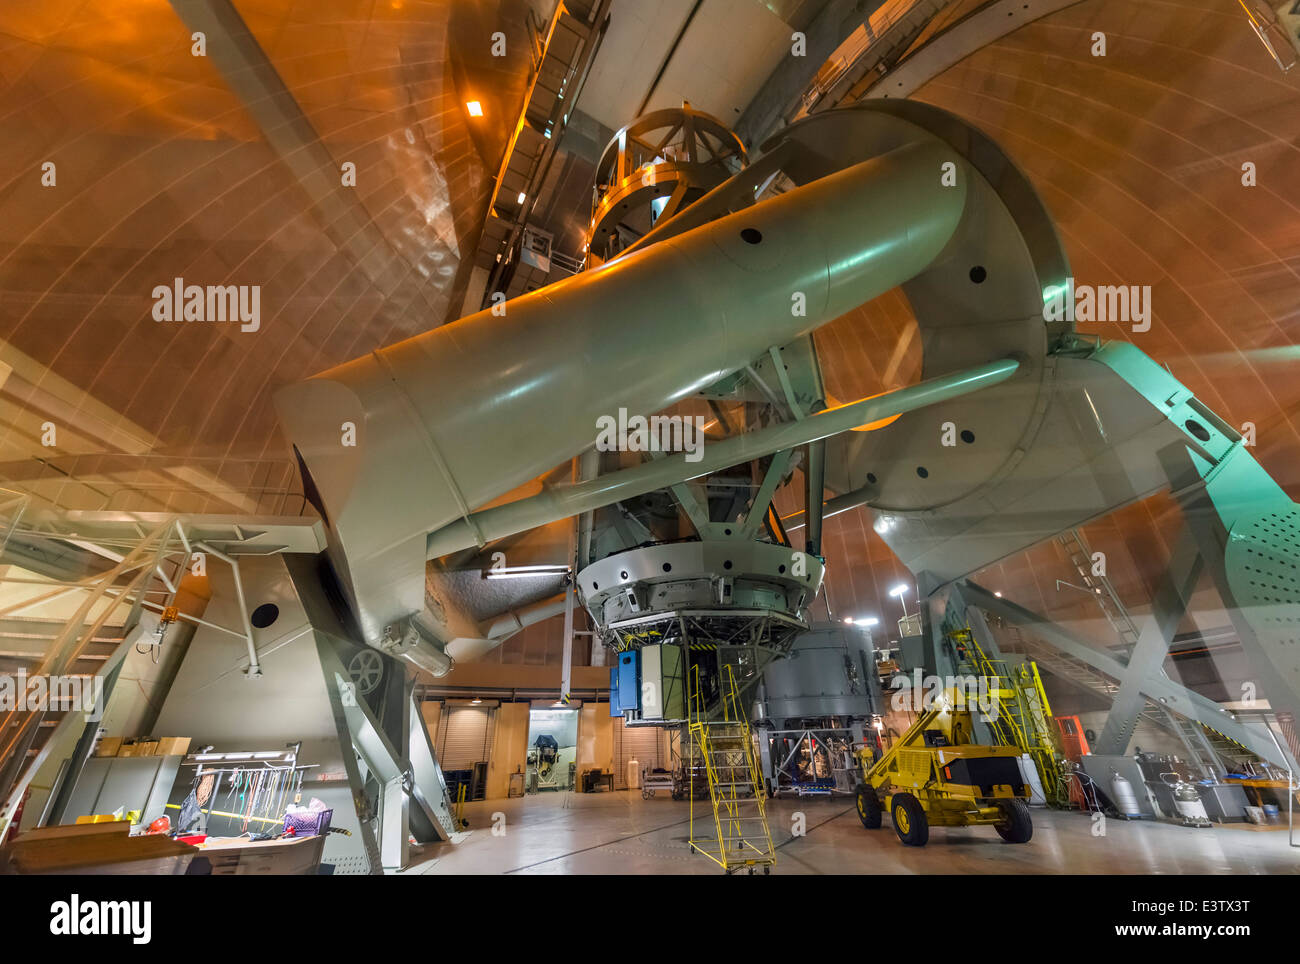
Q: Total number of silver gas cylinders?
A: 2